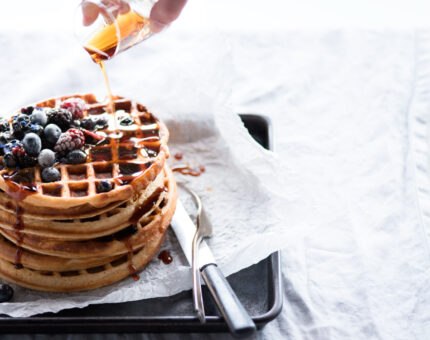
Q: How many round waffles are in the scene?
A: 5